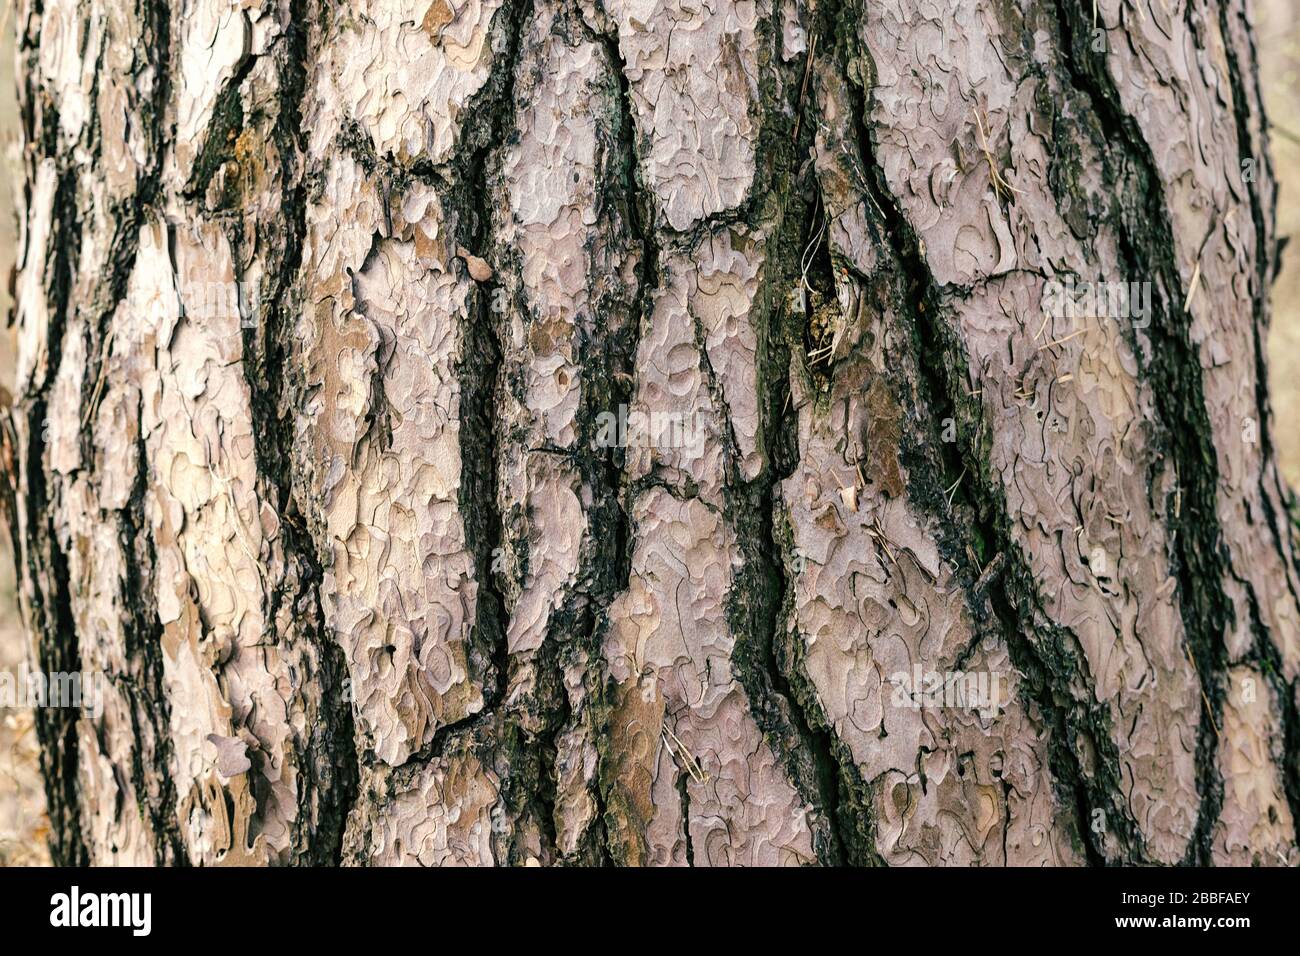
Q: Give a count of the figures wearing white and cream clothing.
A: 0